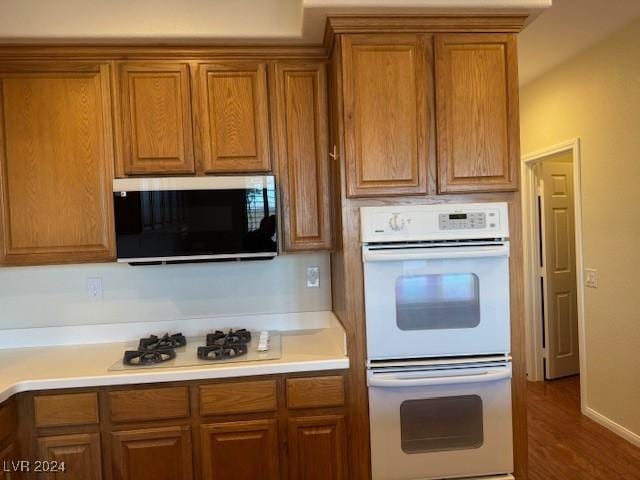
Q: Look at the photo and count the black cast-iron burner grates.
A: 4